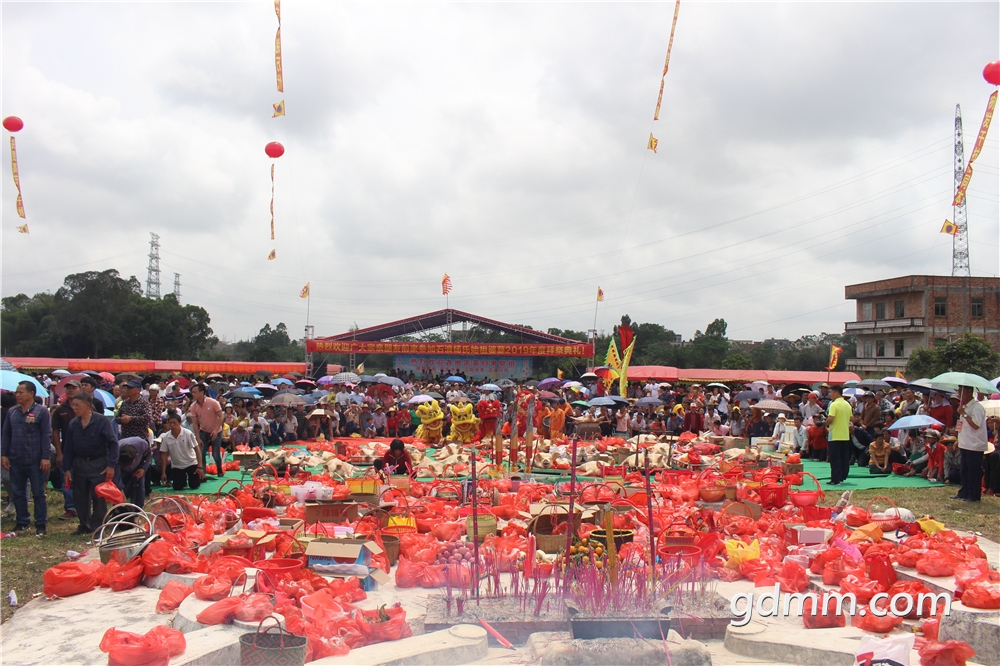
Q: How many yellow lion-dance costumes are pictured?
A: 2